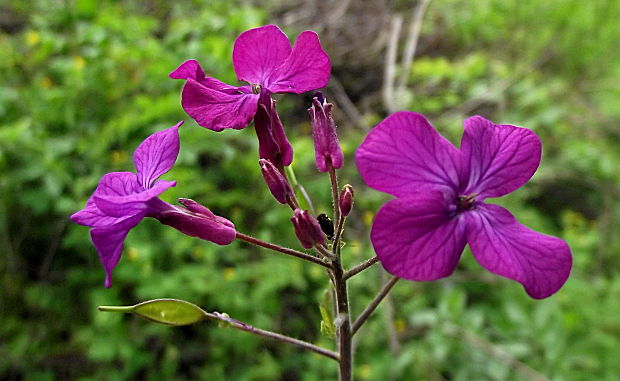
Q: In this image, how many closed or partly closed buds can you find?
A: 4